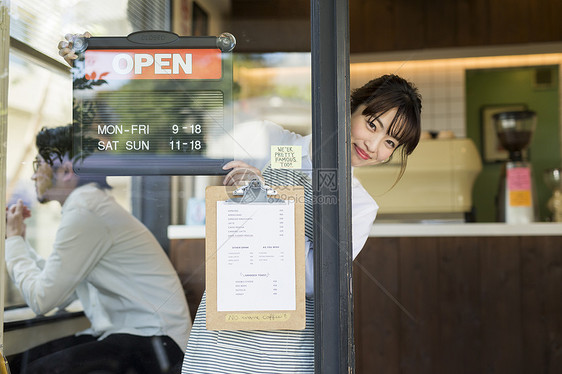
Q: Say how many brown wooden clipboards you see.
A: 1